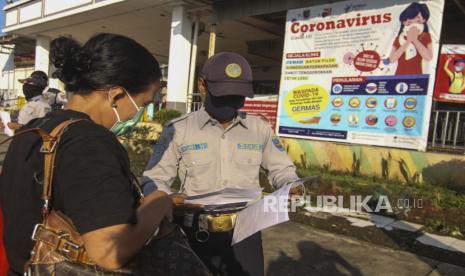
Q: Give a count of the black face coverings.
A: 2